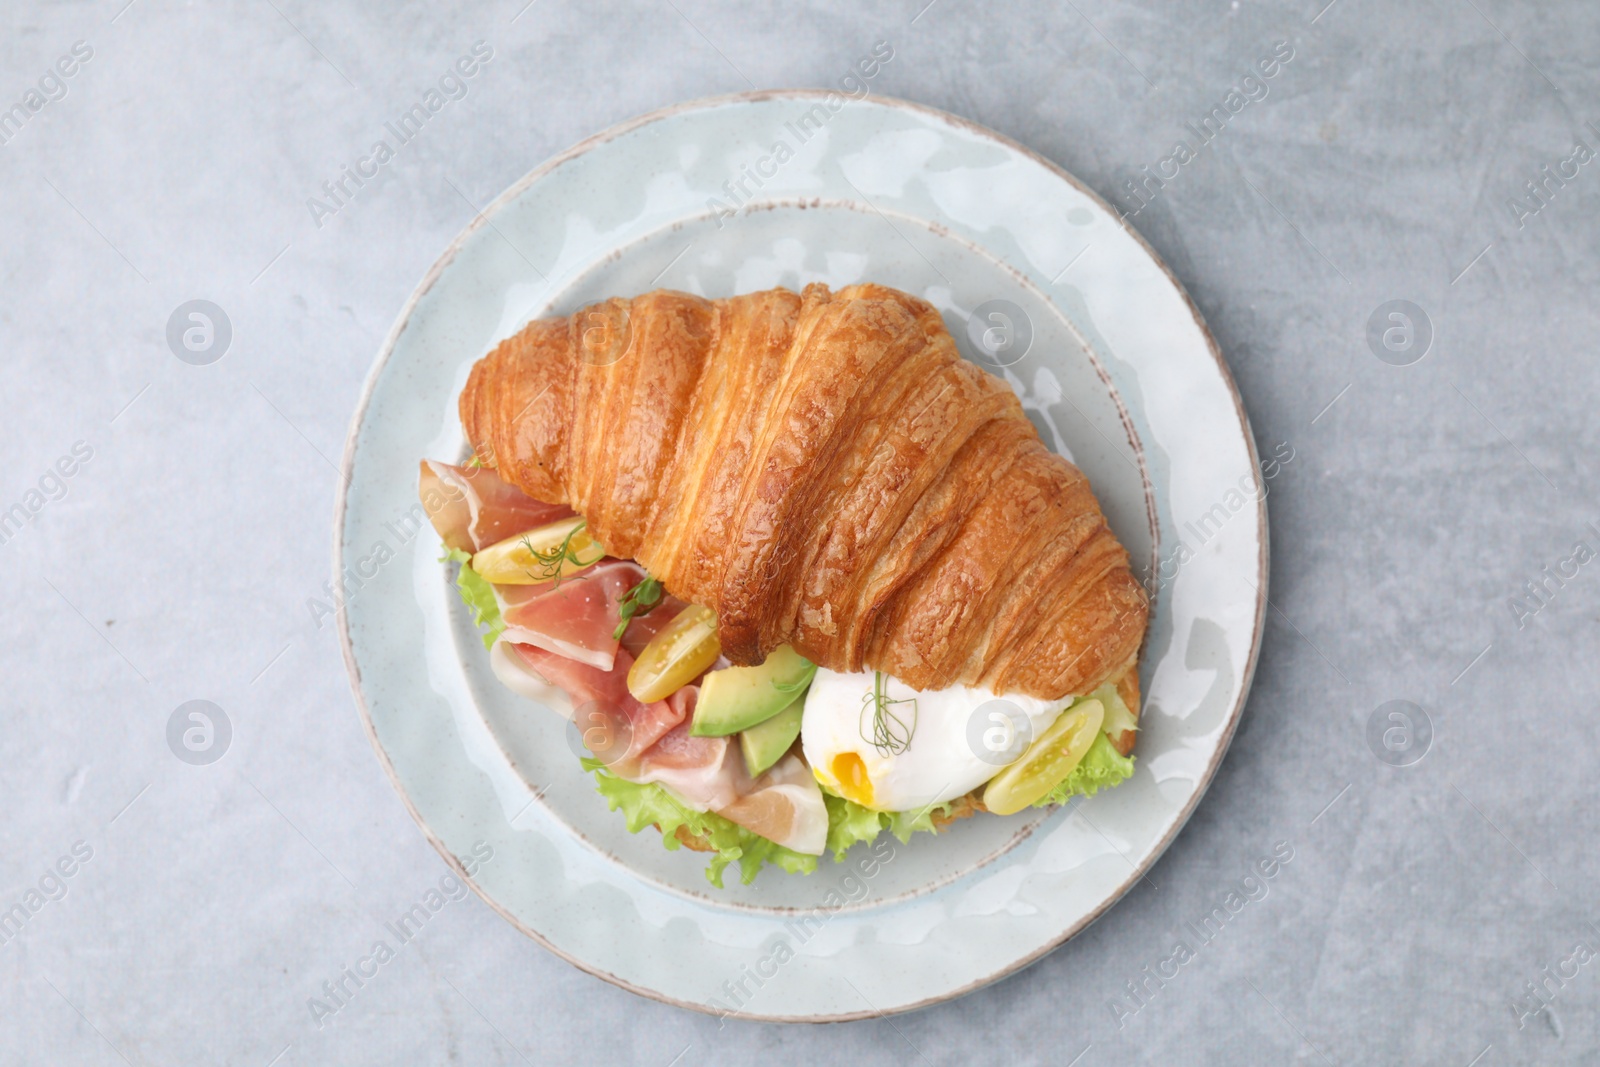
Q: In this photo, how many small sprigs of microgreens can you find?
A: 3